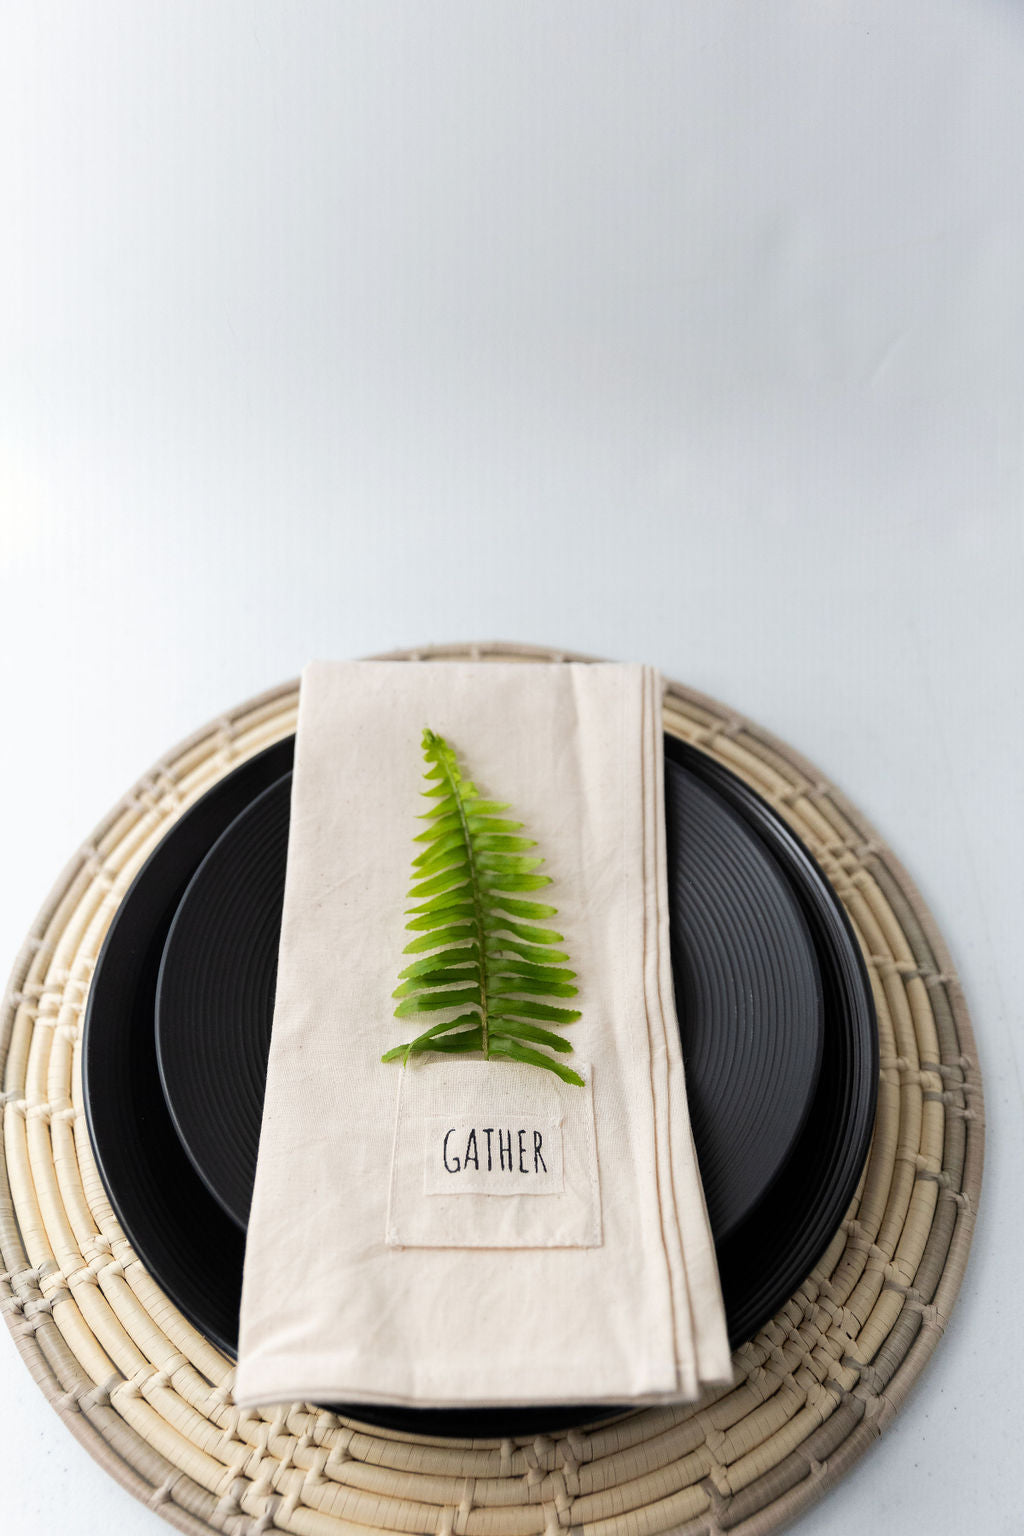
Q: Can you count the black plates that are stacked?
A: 2